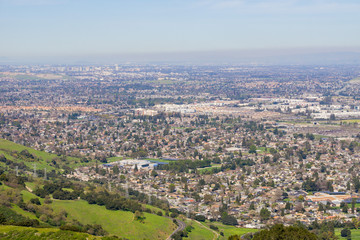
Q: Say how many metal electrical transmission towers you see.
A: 6